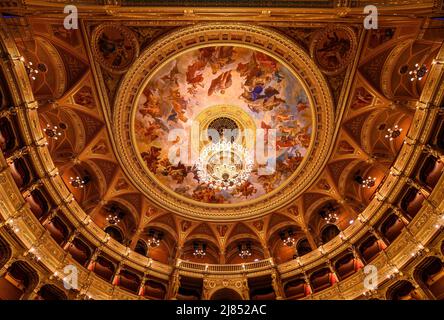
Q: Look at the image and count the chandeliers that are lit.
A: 13